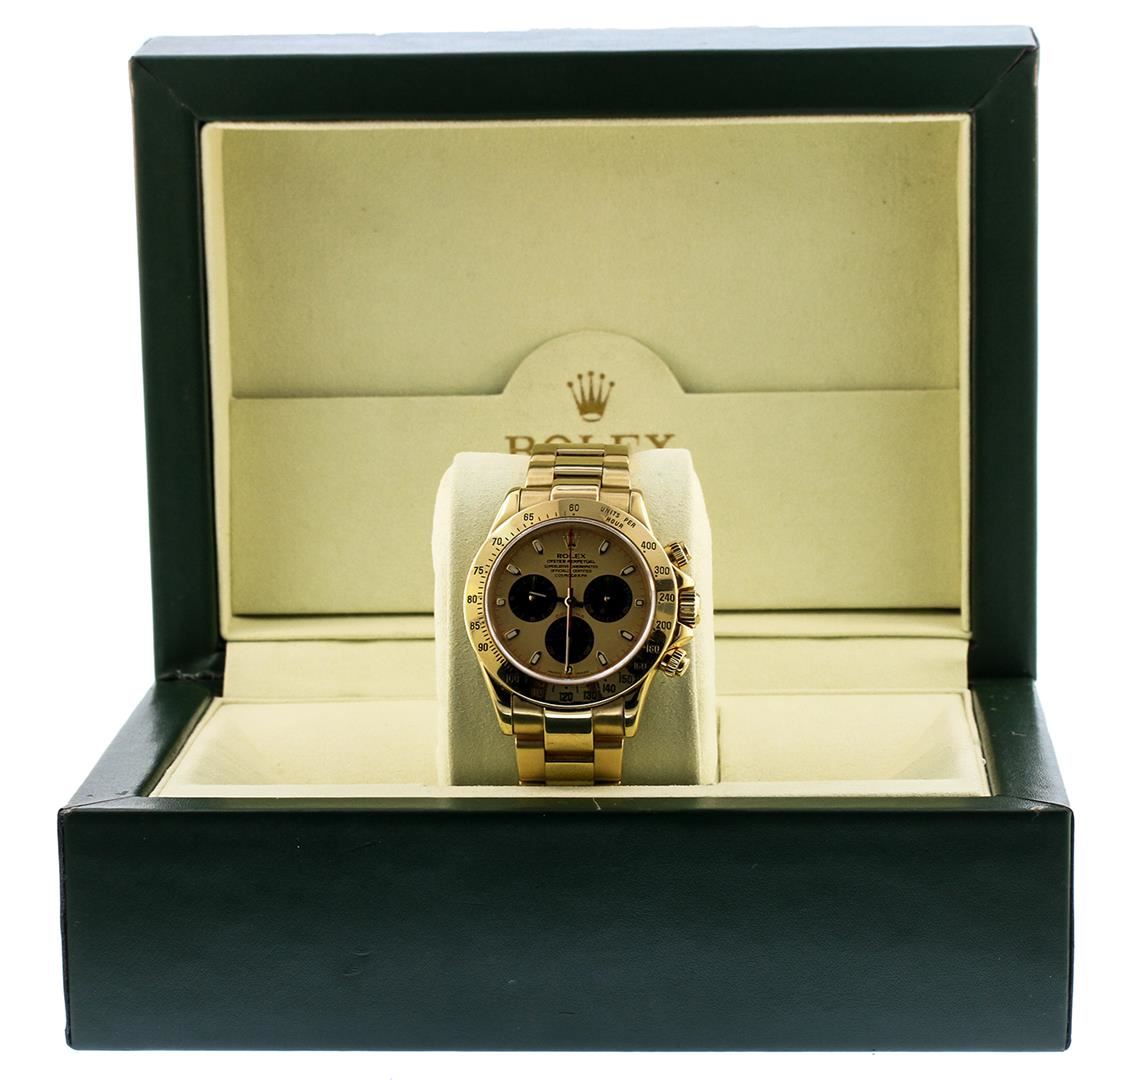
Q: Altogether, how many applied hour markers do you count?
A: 11